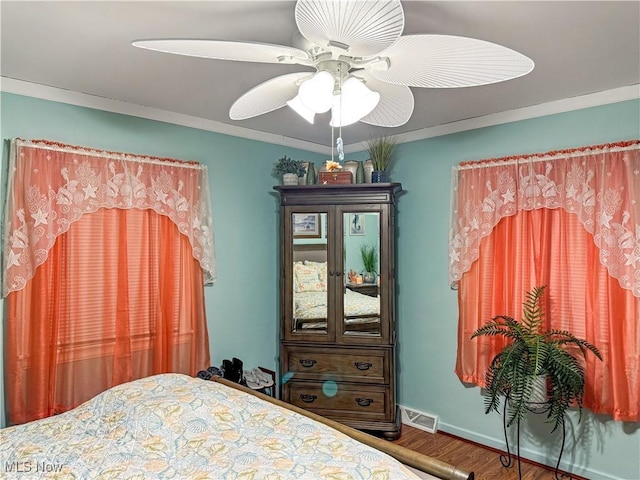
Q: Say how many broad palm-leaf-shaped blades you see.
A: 5